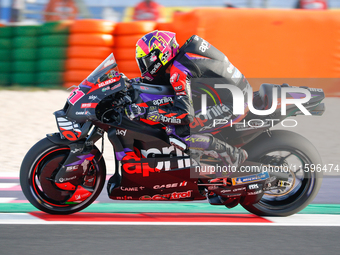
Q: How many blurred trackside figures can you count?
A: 3